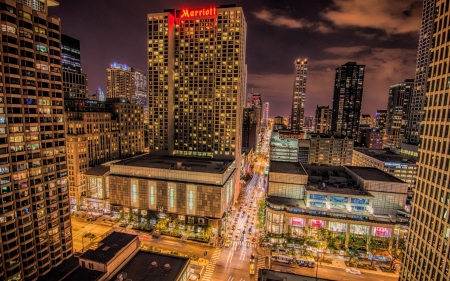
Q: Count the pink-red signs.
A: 3